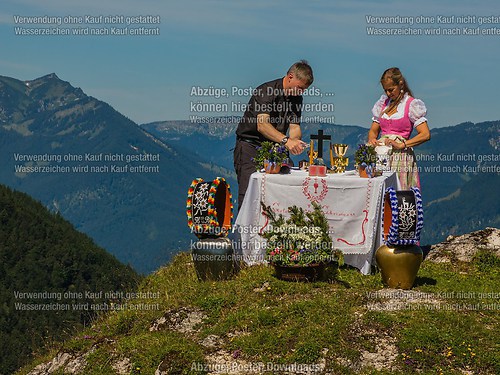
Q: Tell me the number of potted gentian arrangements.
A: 2